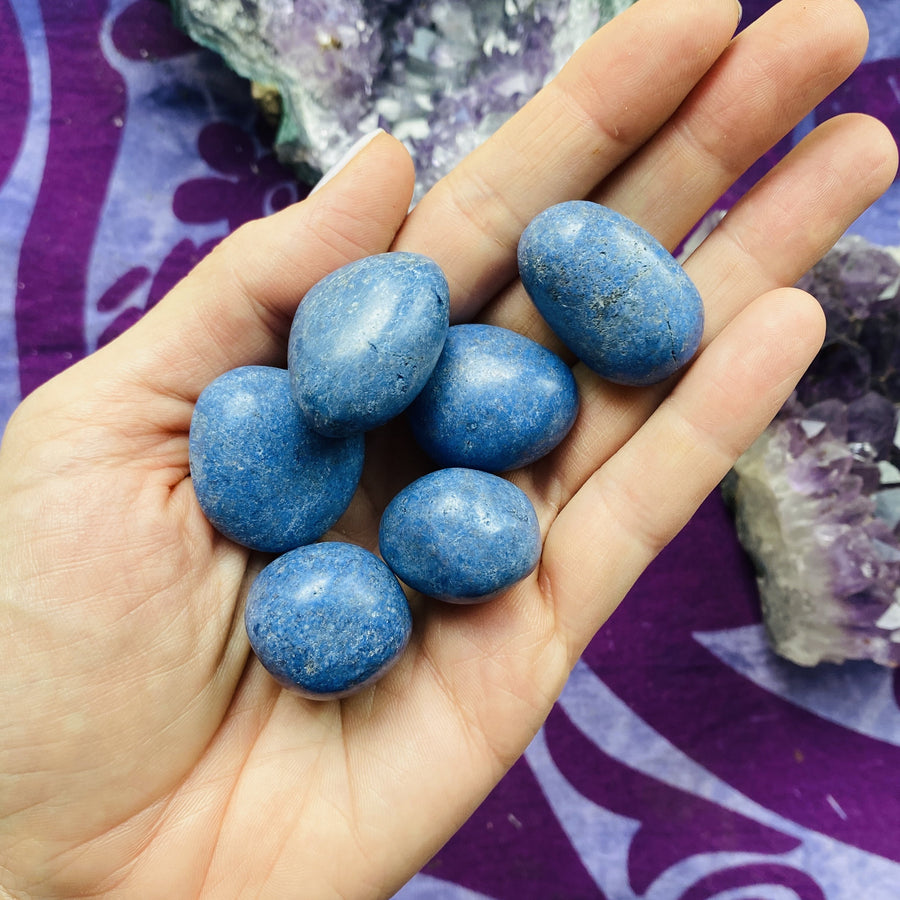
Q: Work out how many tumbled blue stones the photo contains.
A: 6